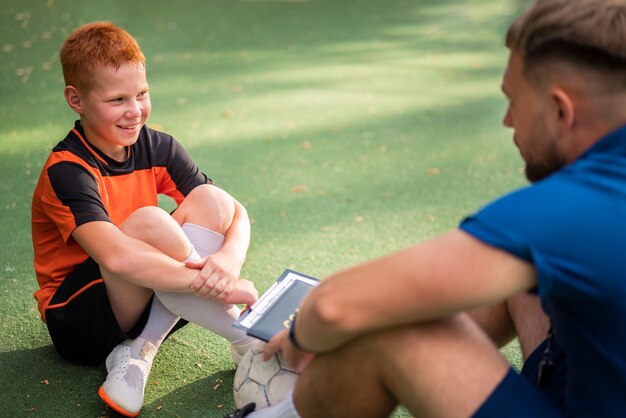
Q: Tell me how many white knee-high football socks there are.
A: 2